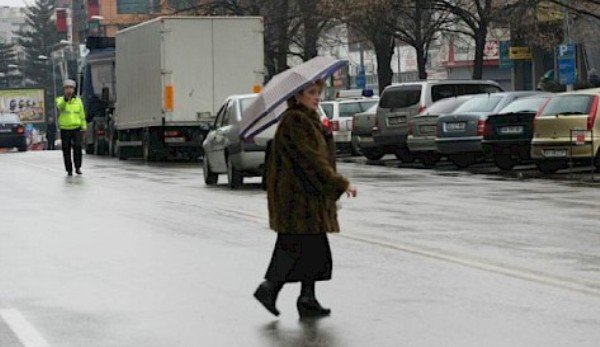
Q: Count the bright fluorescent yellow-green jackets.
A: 1